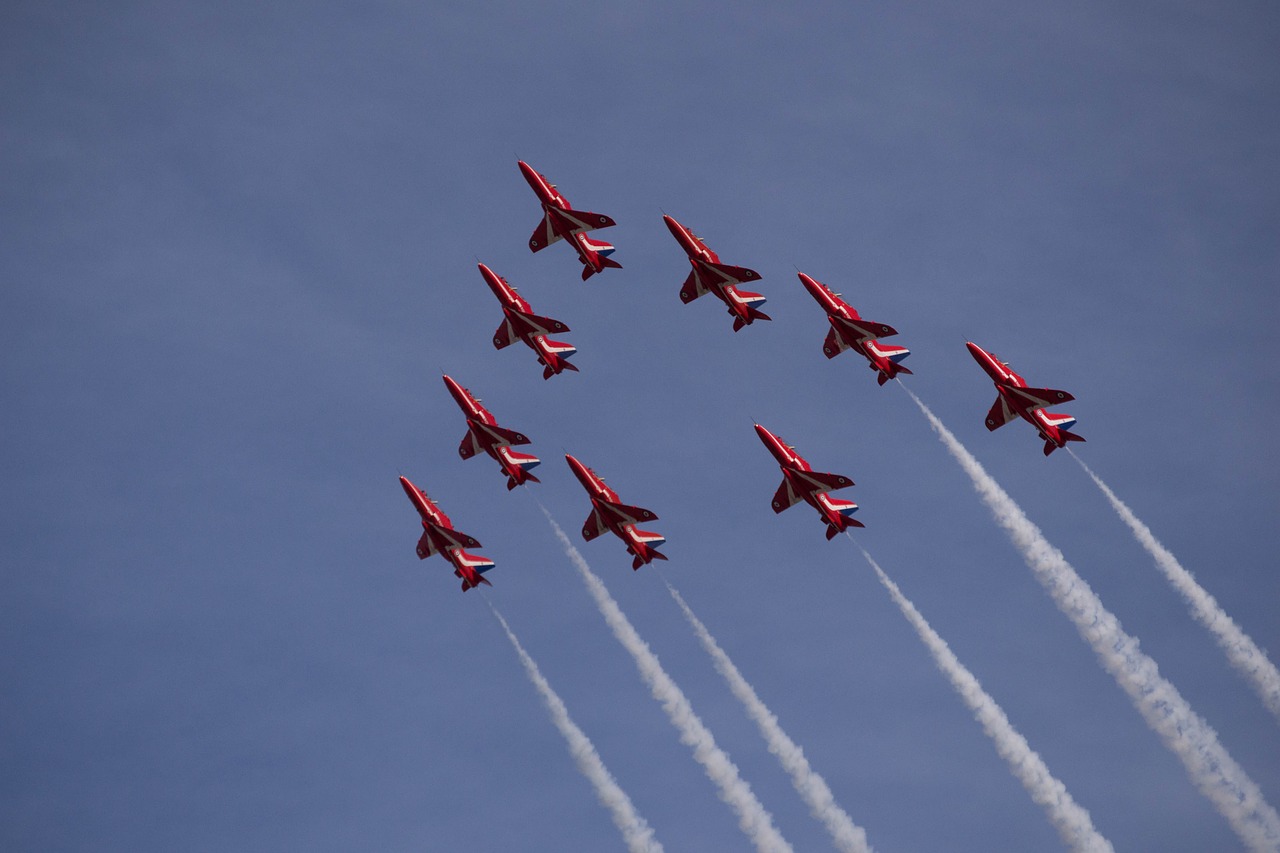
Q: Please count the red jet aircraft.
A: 9